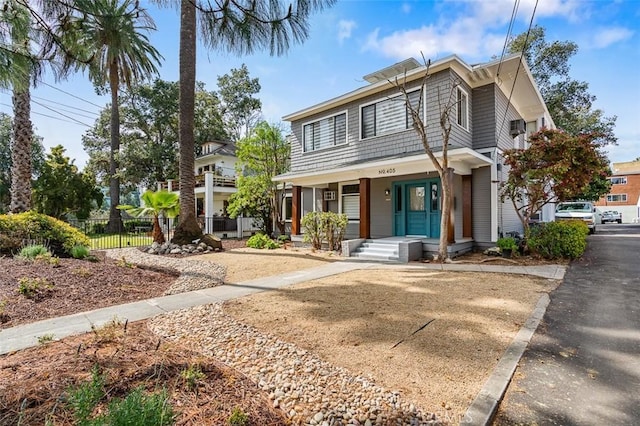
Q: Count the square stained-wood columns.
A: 4